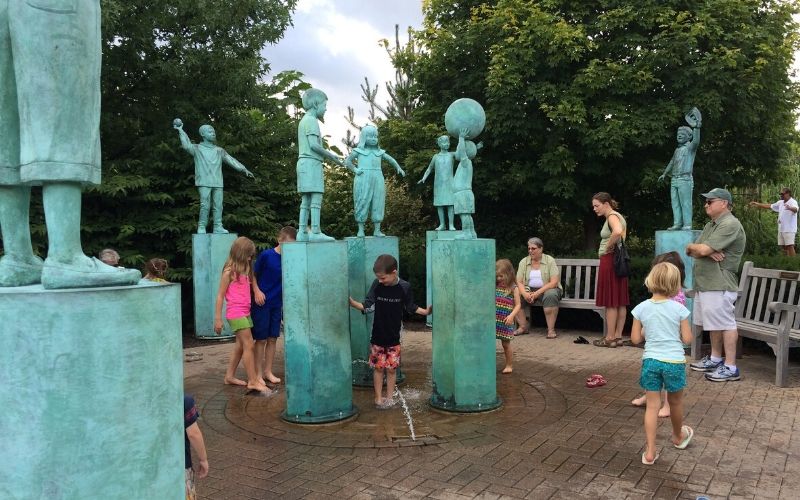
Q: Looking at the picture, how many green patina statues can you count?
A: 7